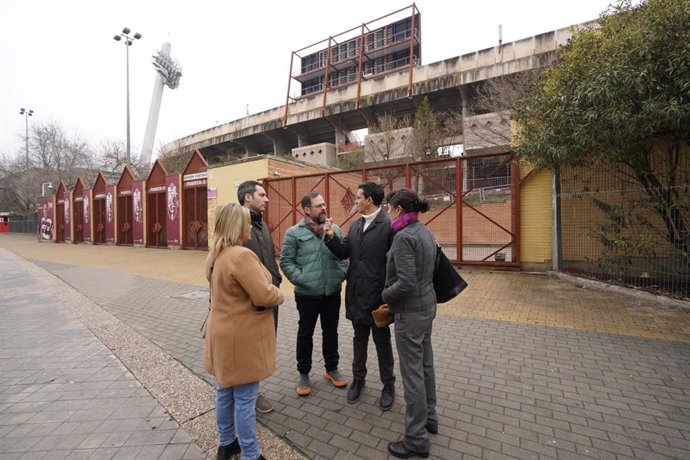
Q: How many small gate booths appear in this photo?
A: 6